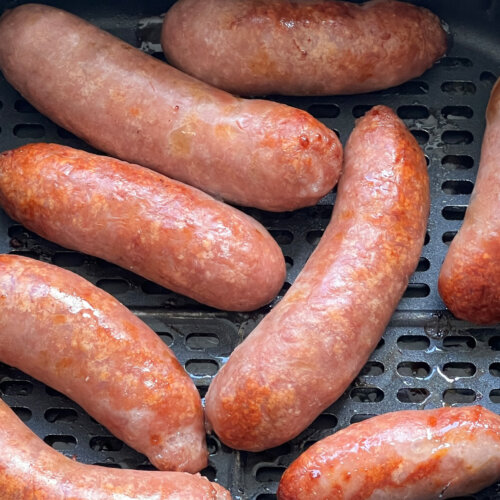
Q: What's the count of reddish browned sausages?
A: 8